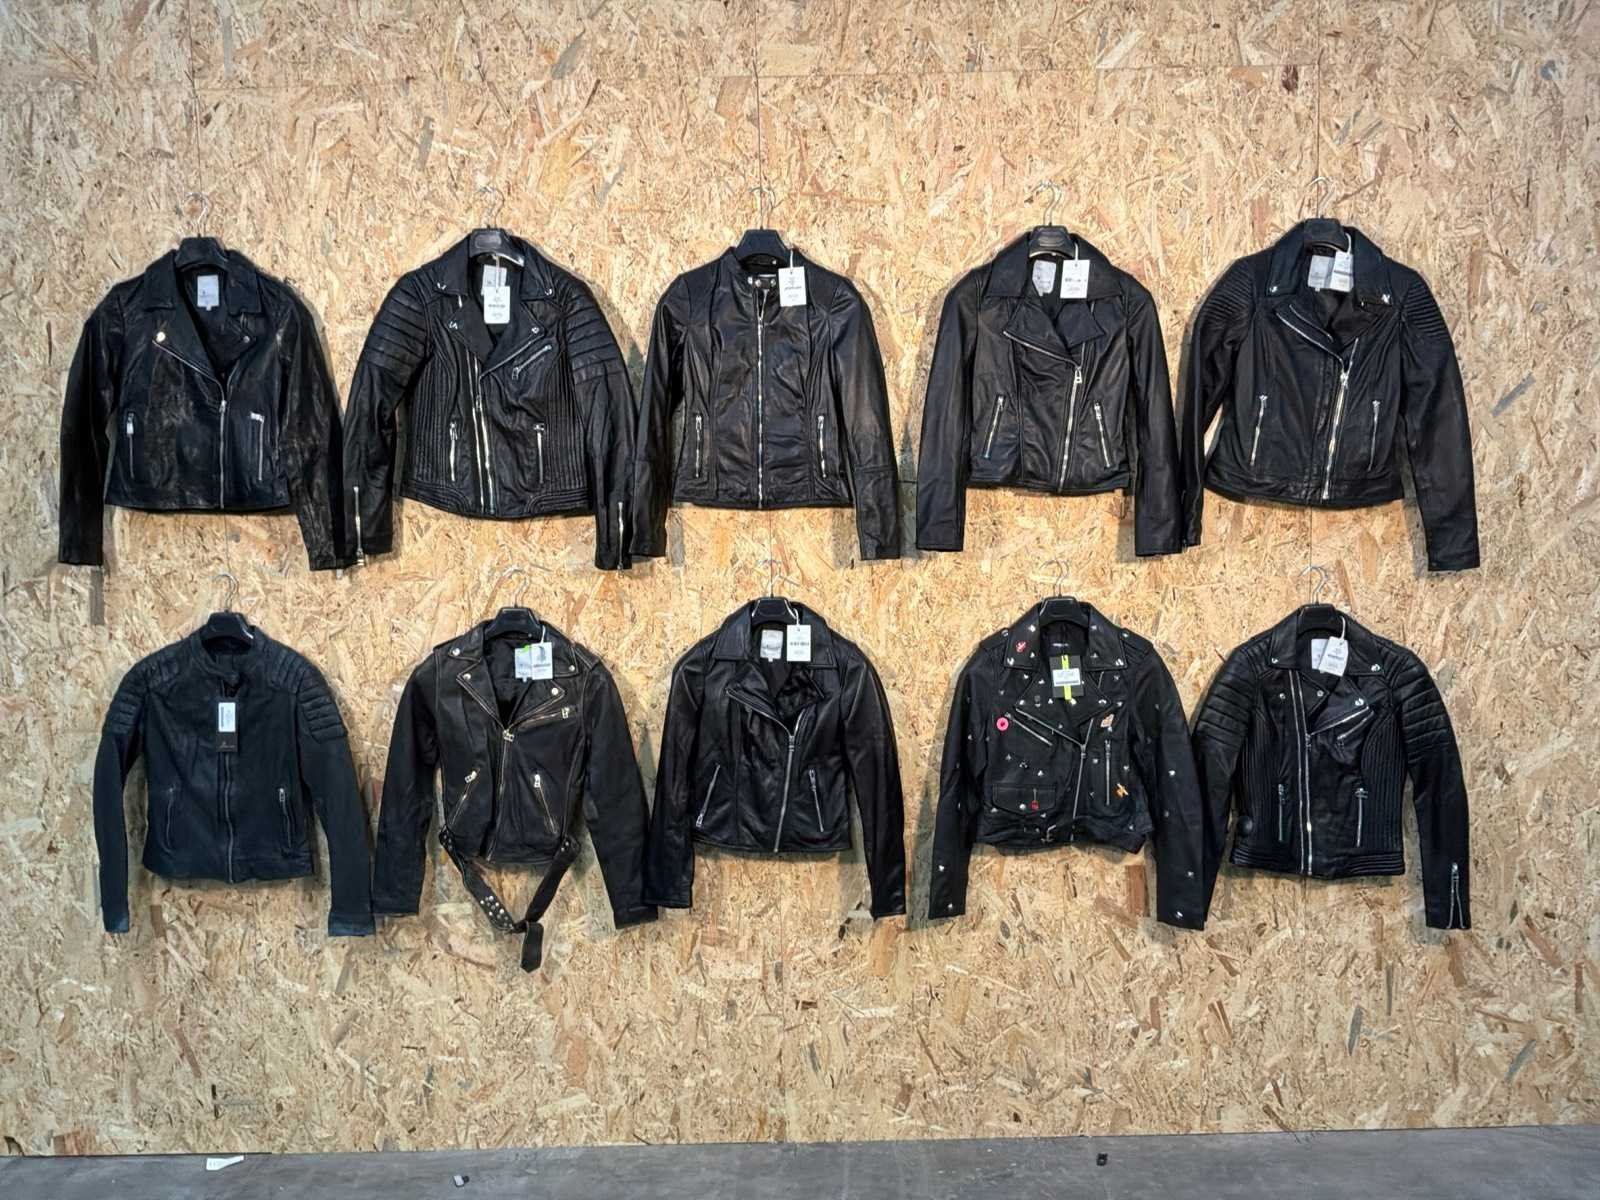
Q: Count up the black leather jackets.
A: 10